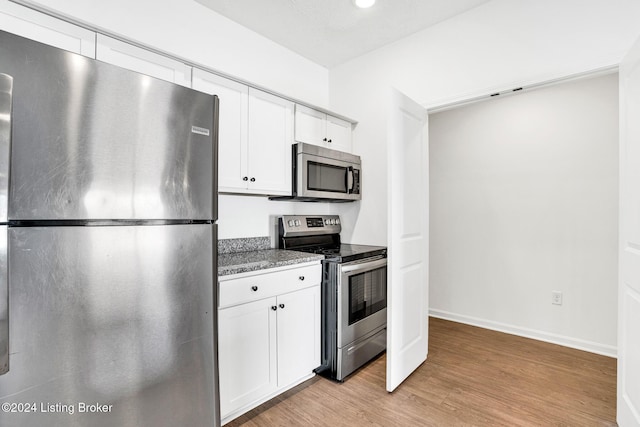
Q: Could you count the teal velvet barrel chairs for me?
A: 0